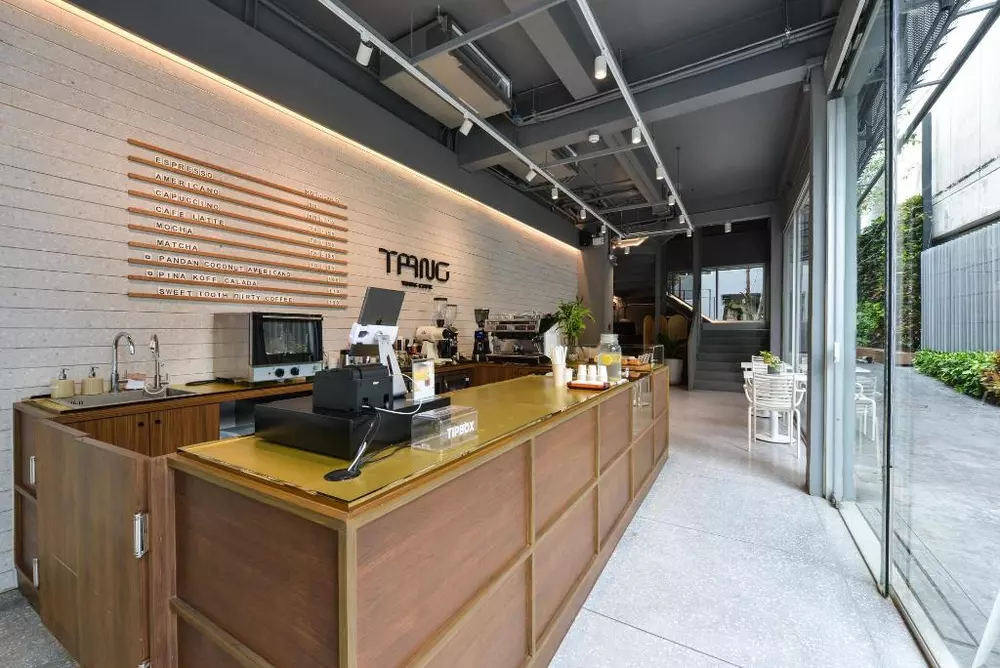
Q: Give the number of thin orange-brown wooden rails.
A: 10